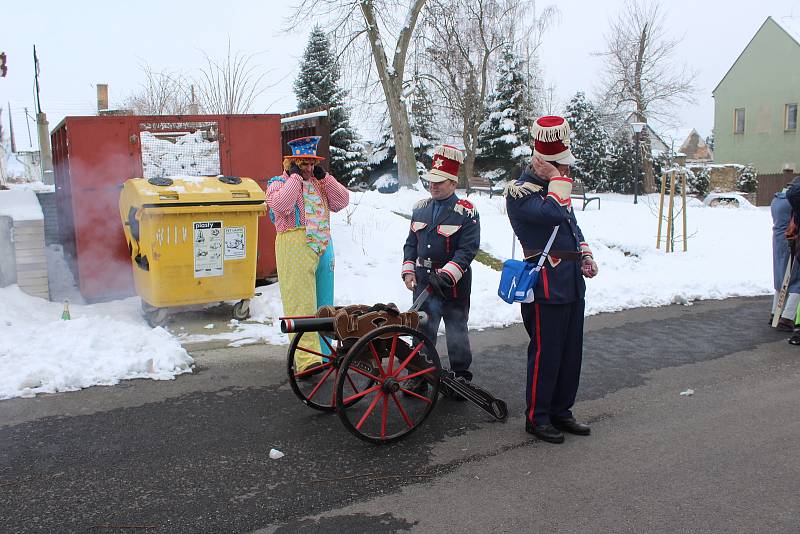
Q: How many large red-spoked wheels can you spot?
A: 2